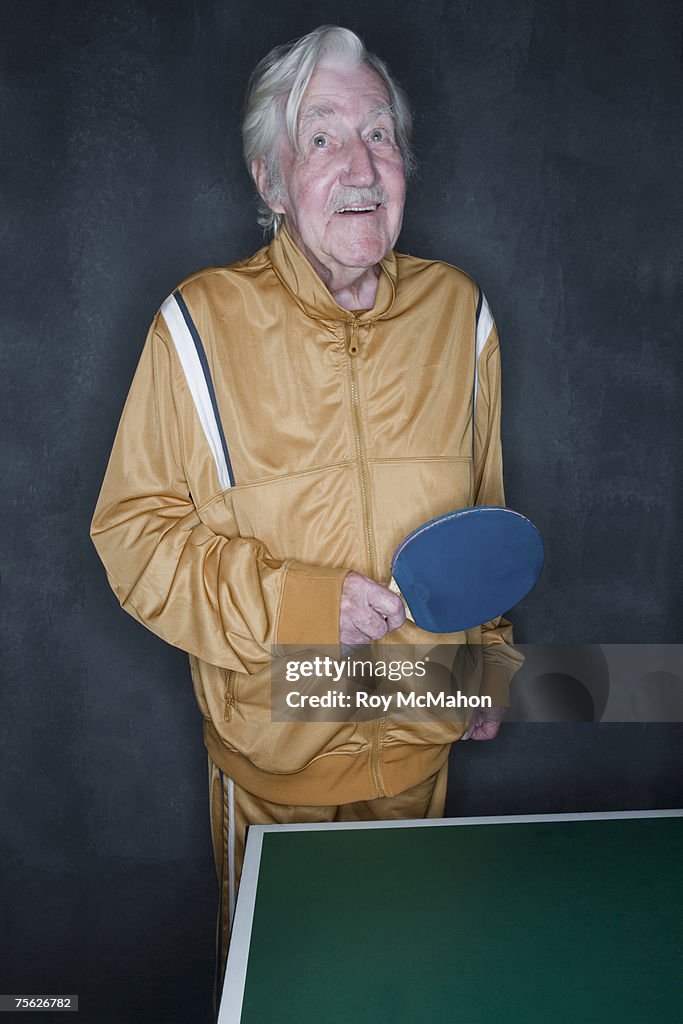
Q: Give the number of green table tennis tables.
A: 1